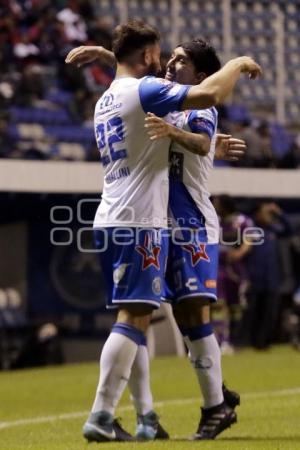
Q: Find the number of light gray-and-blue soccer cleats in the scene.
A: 2